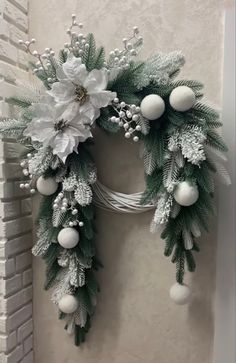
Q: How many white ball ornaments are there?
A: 7